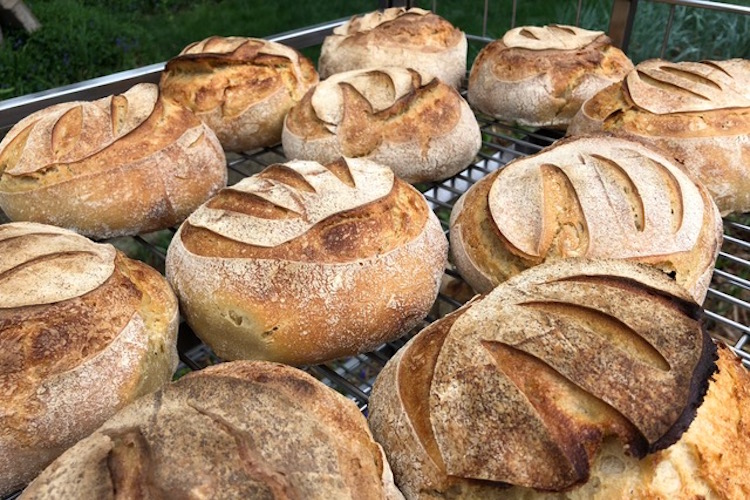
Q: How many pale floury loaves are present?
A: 11